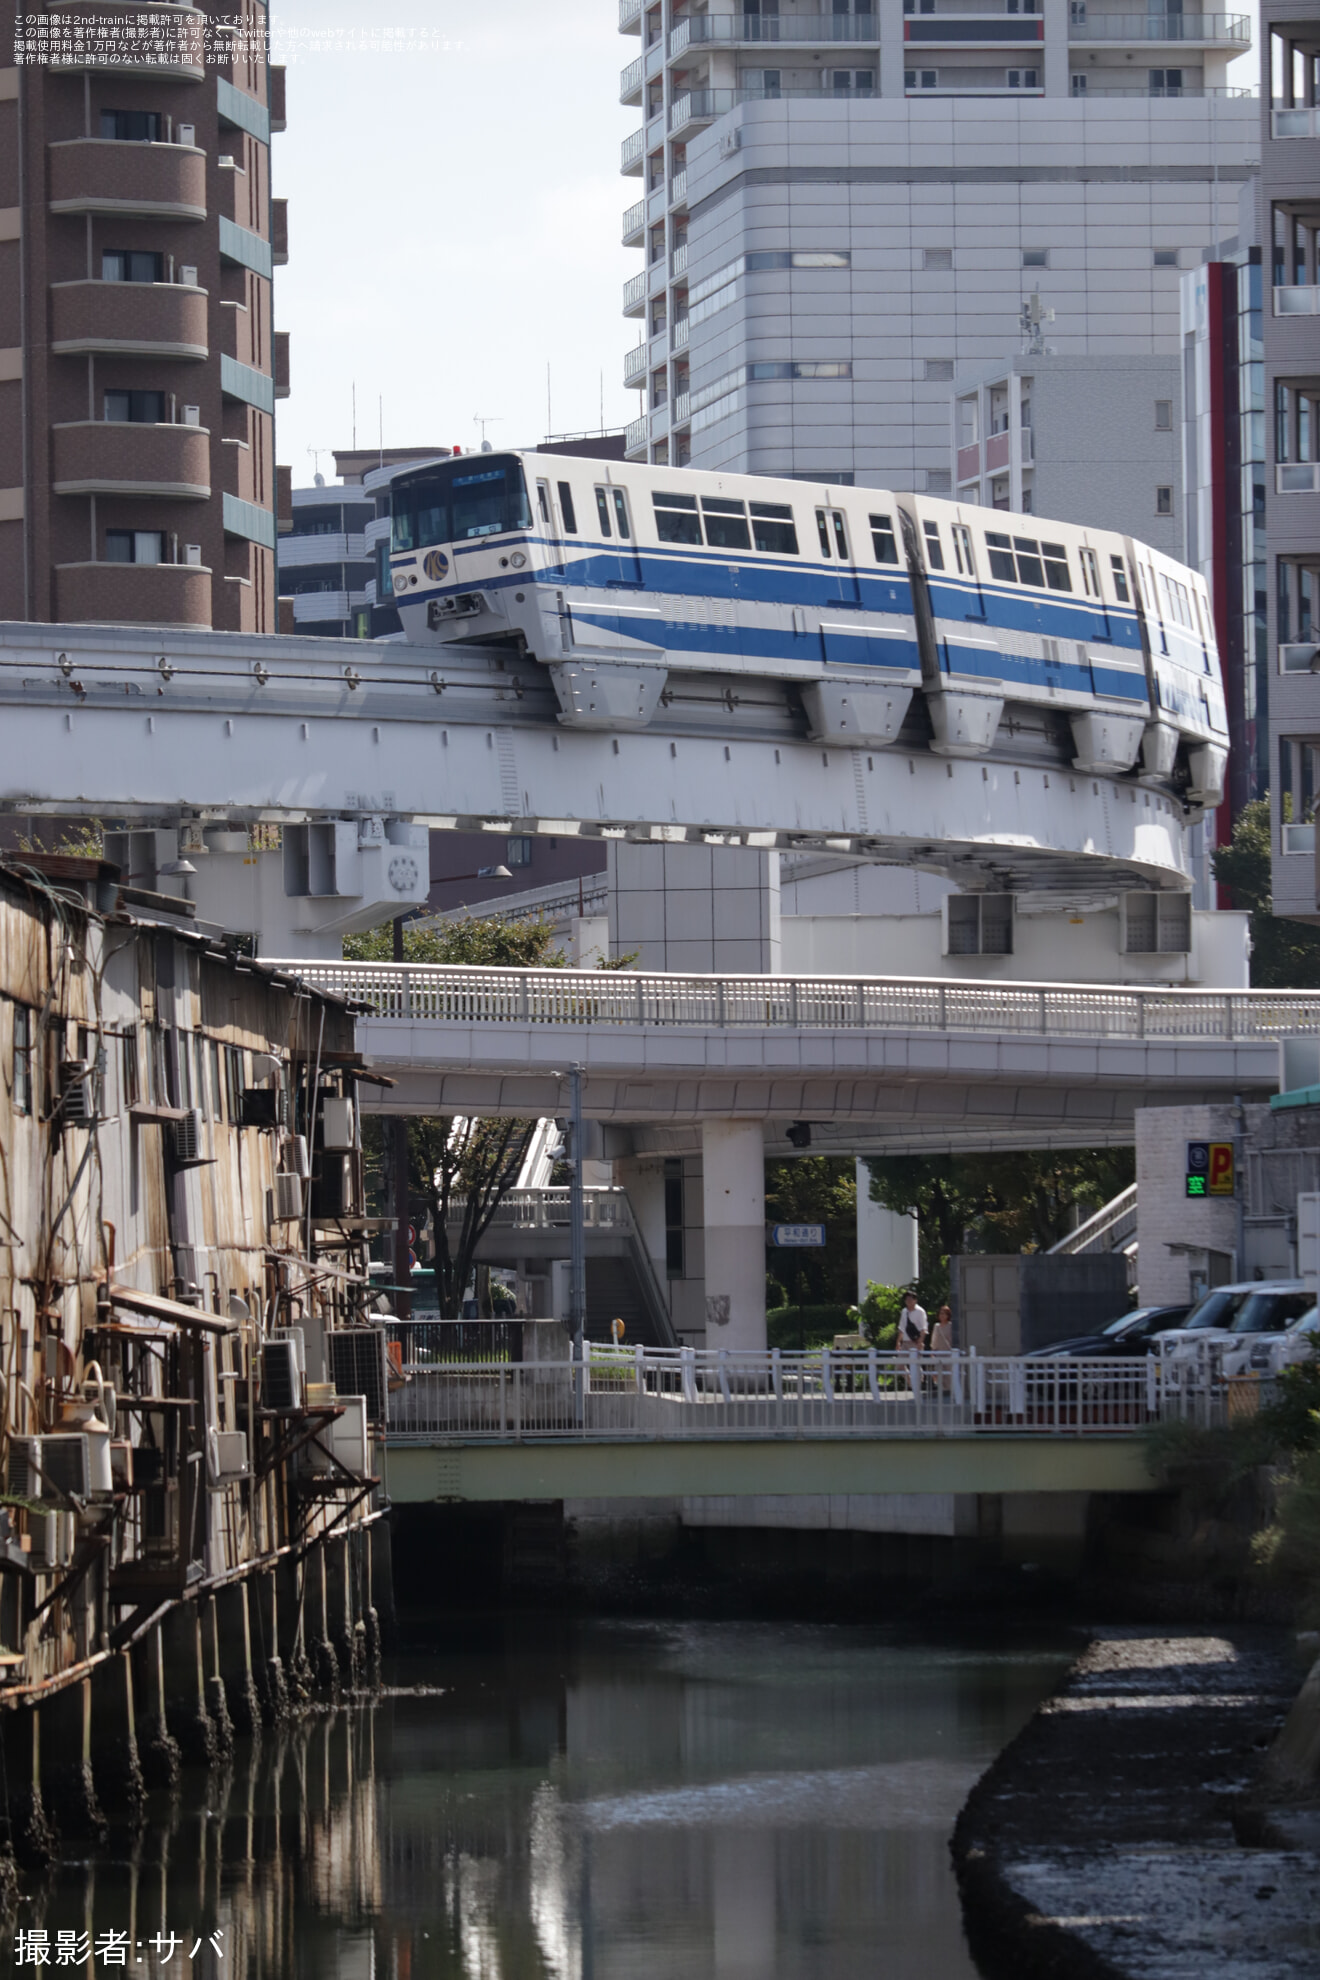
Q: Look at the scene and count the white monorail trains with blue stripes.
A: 1